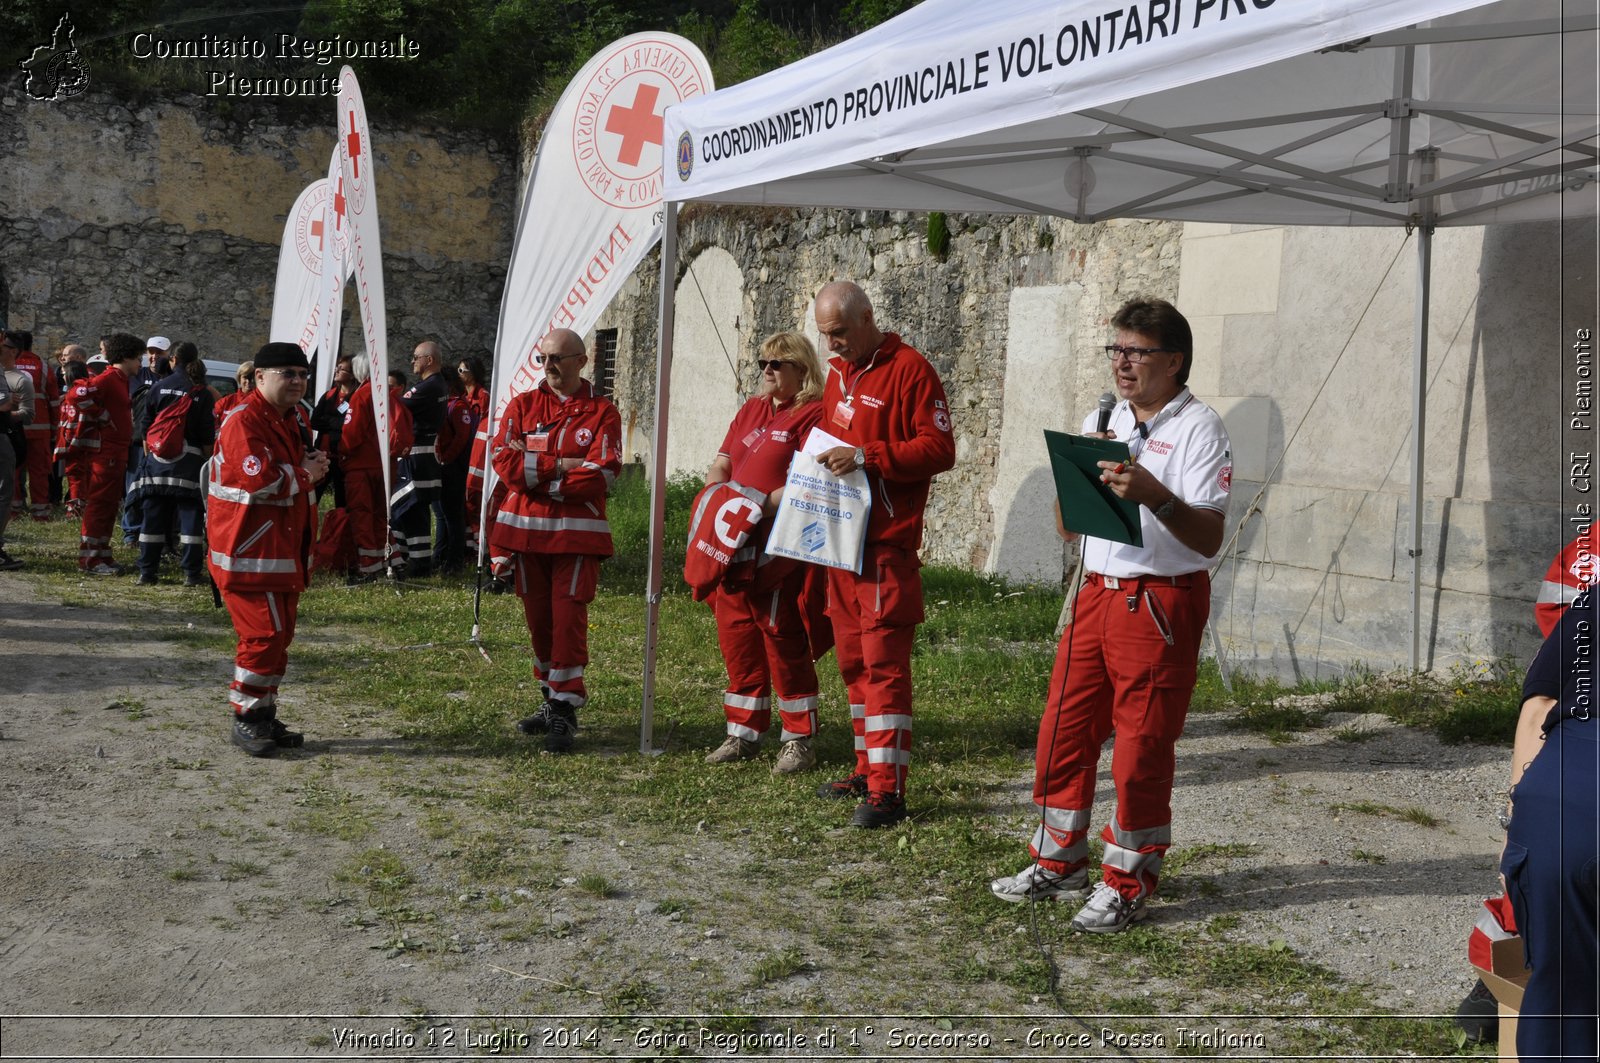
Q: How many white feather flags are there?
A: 4